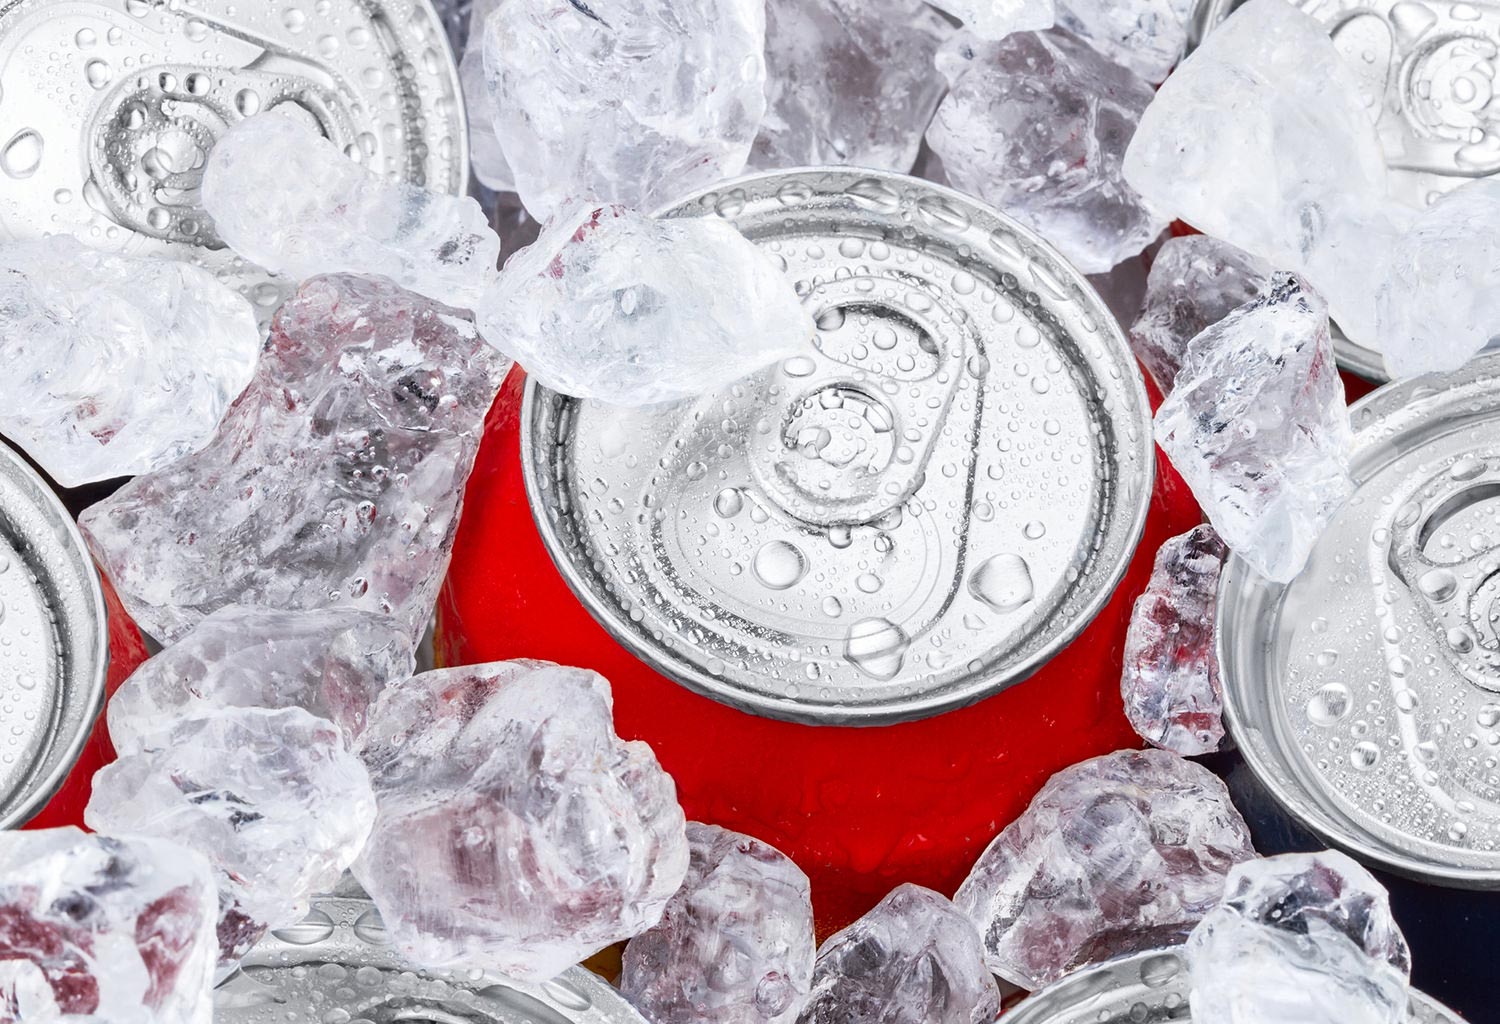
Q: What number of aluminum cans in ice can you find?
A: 7